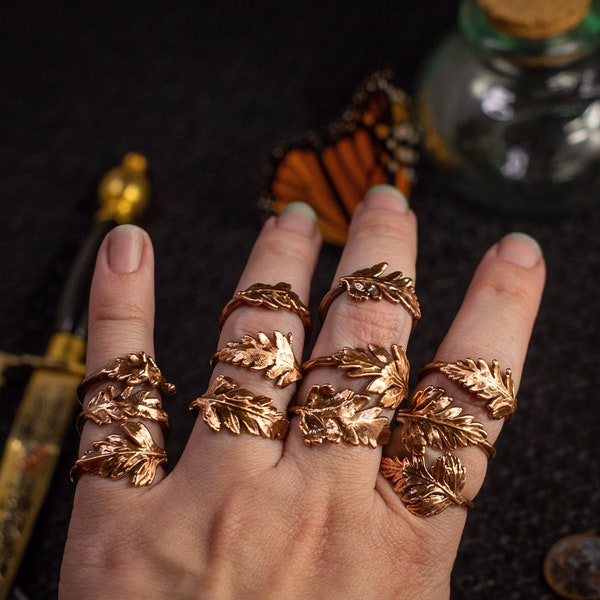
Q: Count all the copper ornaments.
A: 12